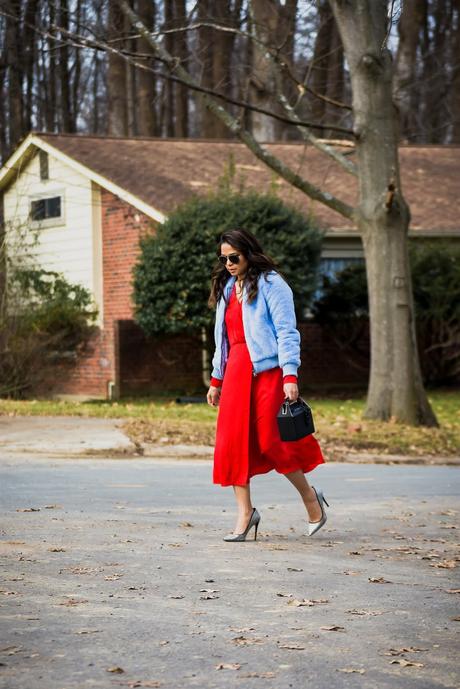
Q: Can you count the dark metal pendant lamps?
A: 0